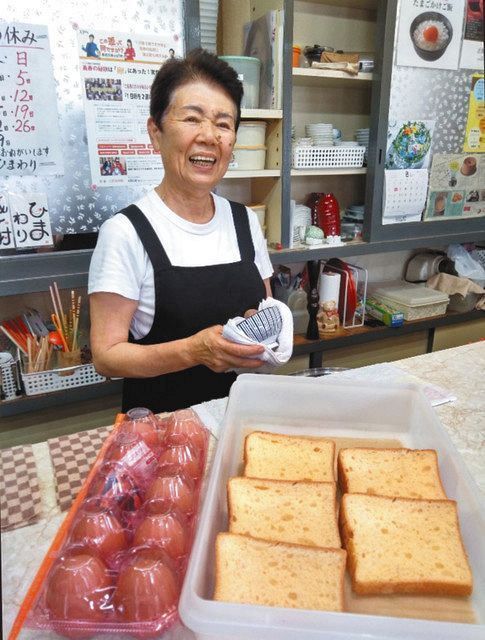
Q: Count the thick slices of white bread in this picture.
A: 5